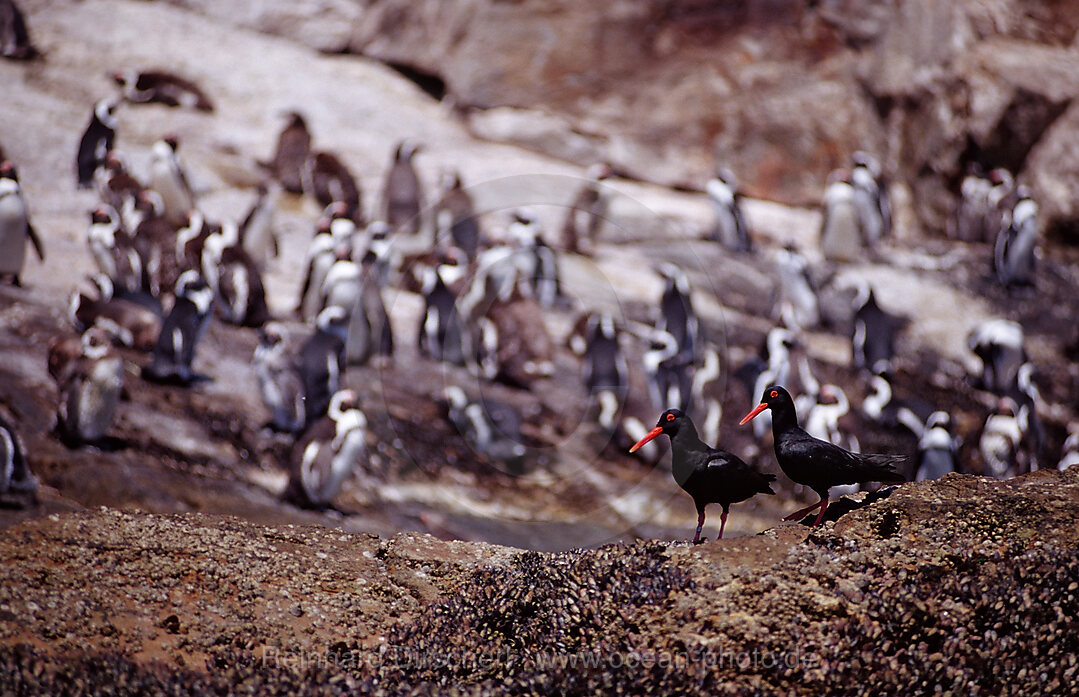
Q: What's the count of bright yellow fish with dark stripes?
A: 0